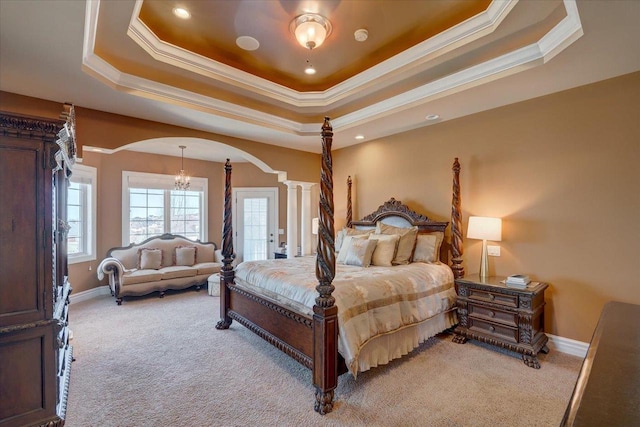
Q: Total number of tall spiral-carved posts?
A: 4